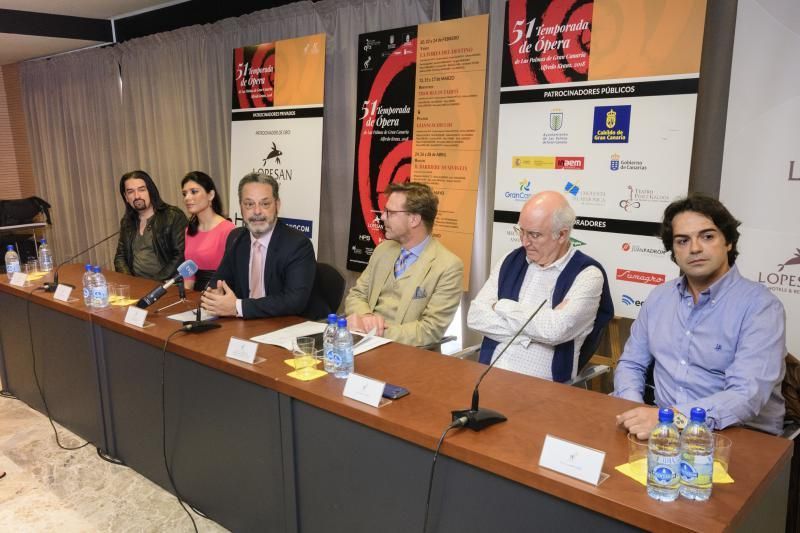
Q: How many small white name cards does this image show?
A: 6